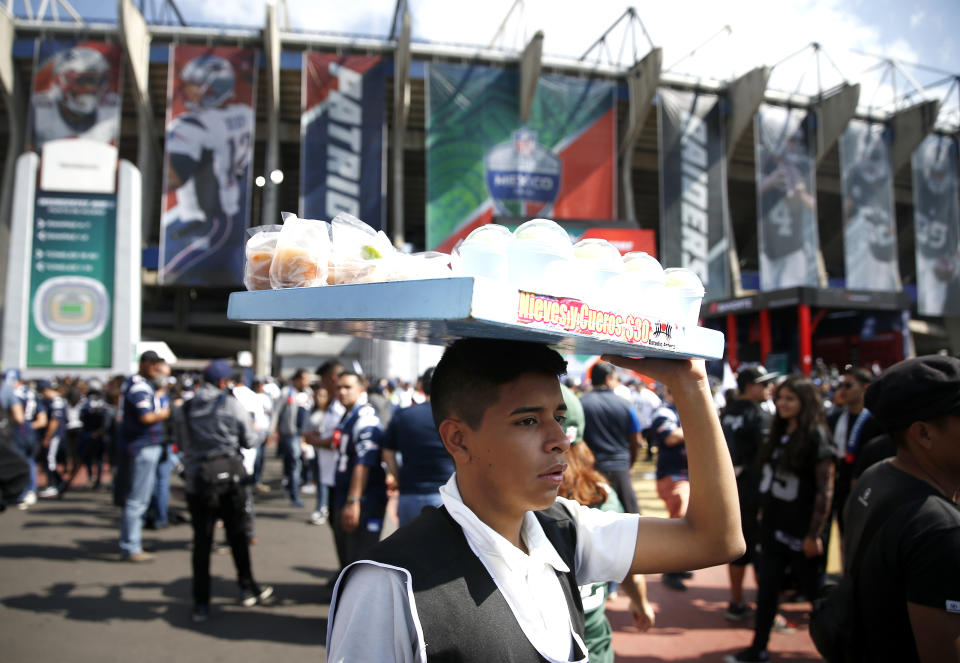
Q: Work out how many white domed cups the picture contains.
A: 5